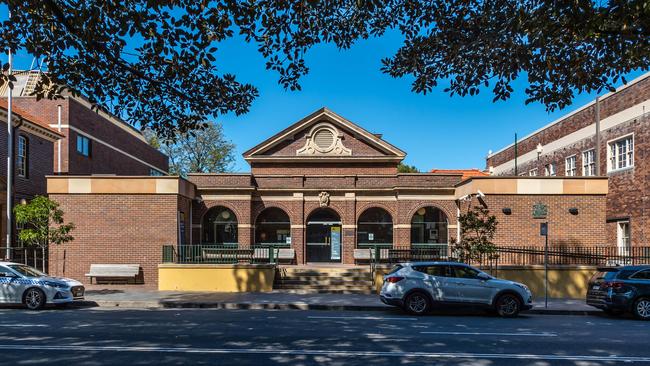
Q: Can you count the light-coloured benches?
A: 3